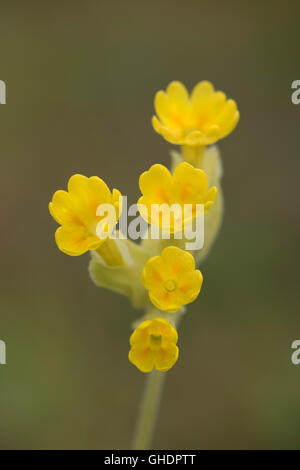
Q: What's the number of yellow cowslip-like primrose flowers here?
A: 5